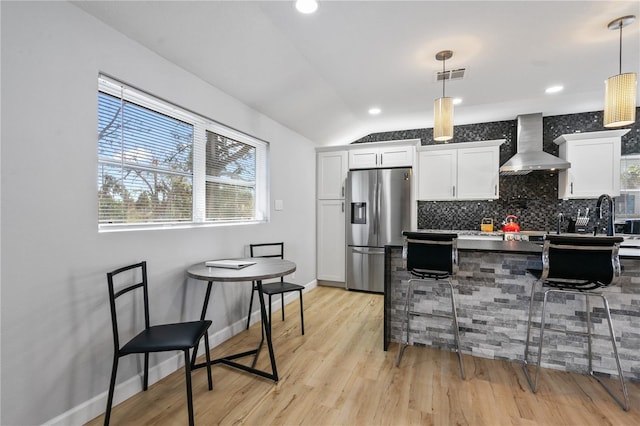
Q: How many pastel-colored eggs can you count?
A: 0